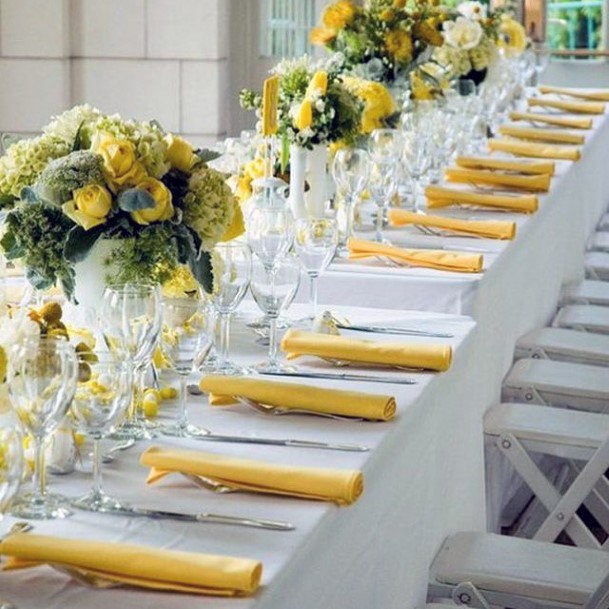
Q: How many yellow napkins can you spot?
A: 14